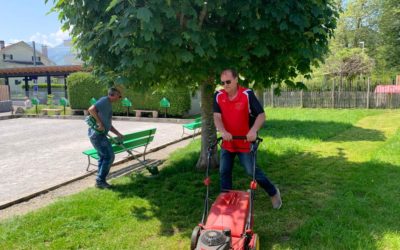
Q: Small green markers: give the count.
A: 5